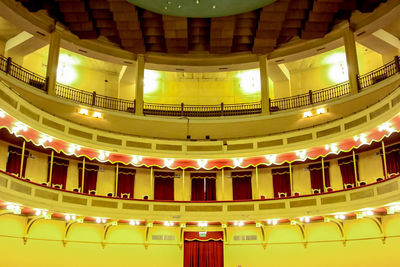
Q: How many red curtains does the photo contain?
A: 12